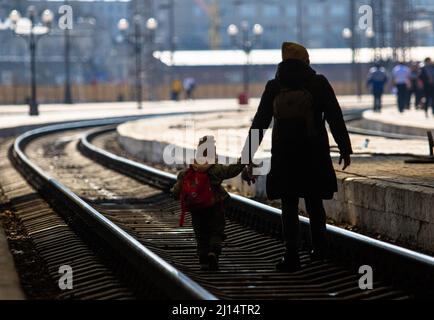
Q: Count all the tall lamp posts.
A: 4